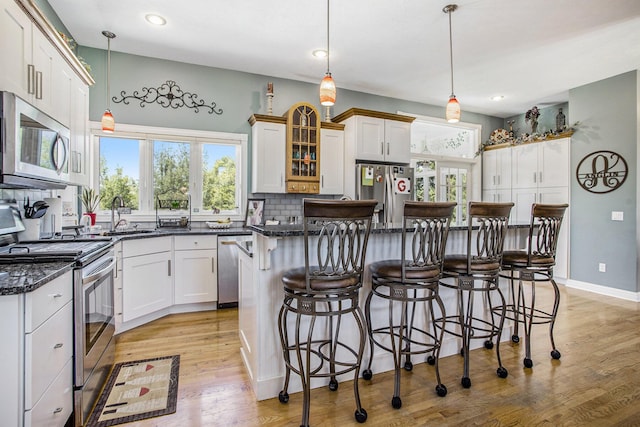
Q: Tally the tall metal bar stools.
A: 4